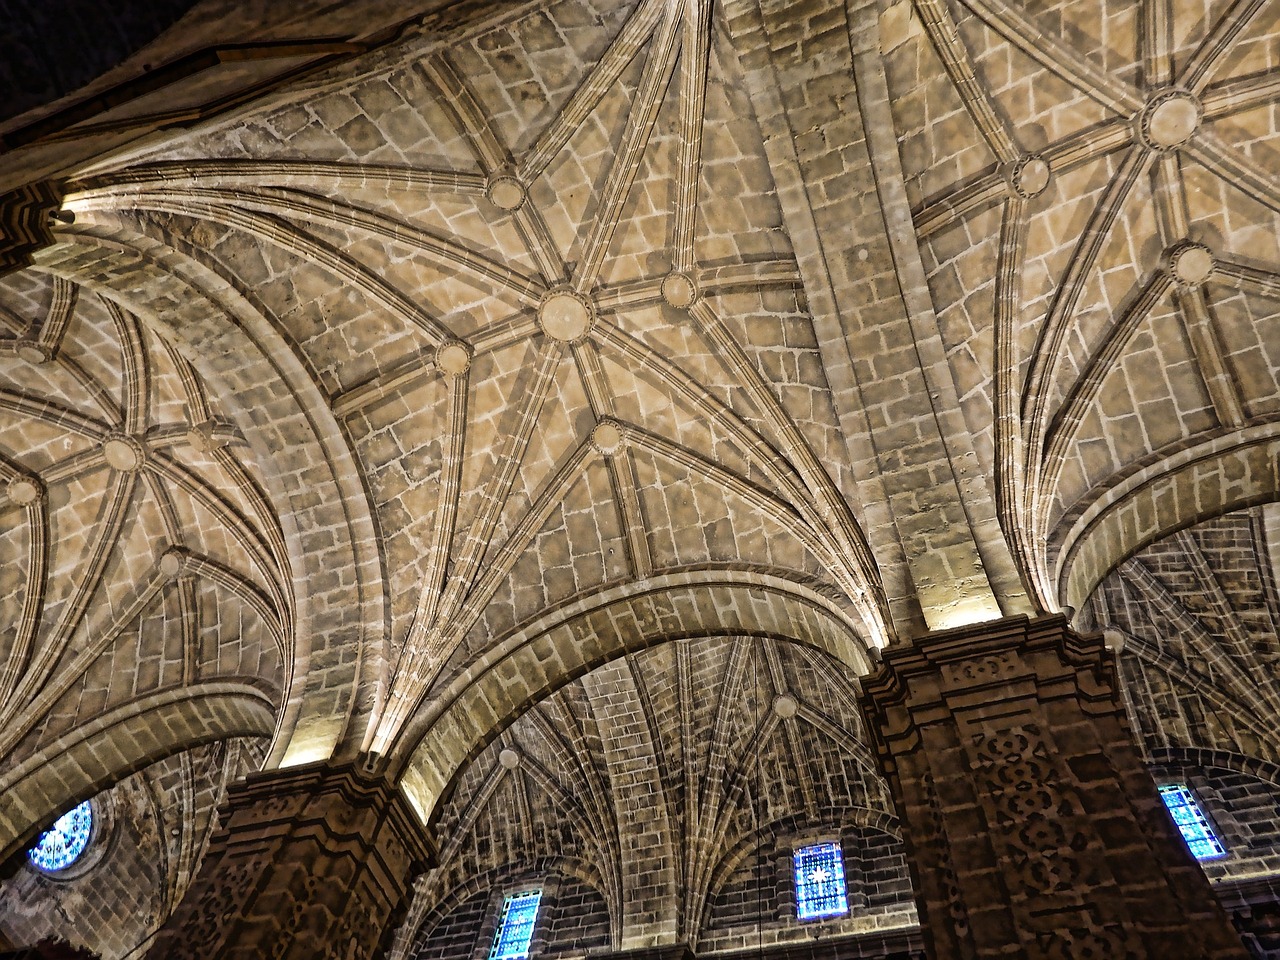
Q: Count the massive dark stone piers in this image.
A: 2